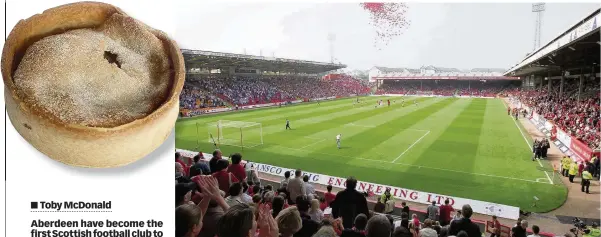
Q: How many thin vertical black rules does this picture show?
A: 1